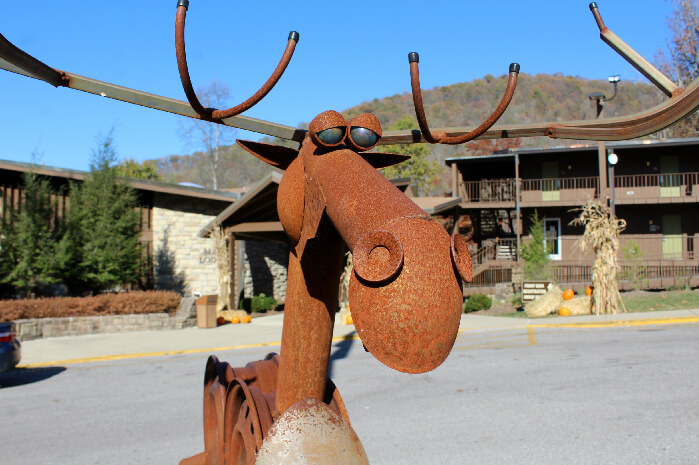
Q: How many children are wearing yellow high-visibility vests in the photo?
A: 0